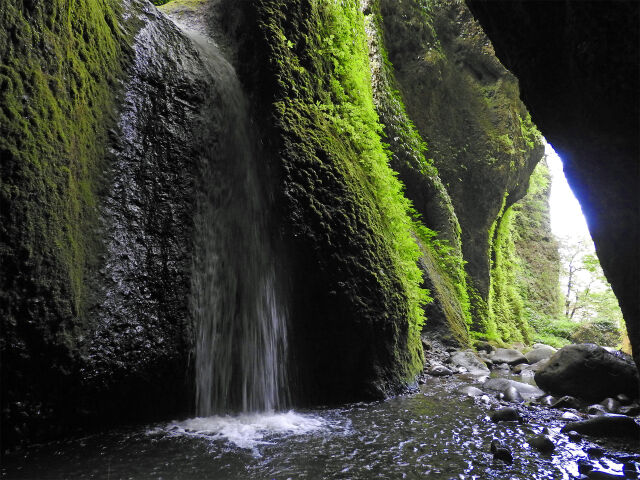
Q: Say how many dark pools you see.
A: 1